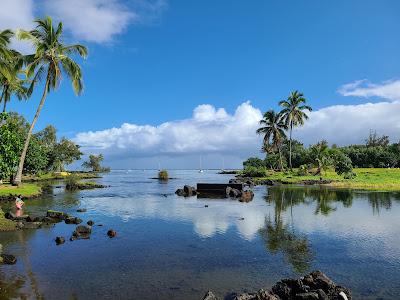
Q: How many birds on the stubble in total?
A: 0